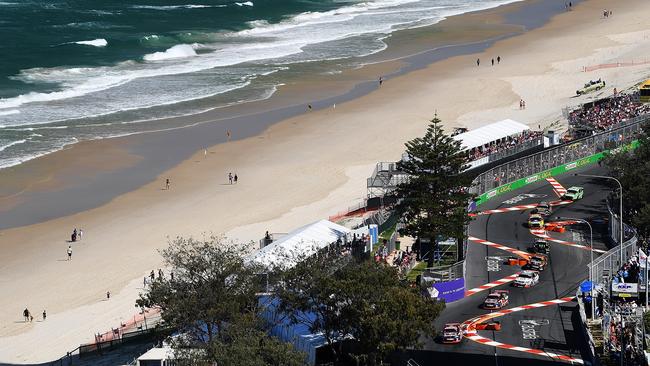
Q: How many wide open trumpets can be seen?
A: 0